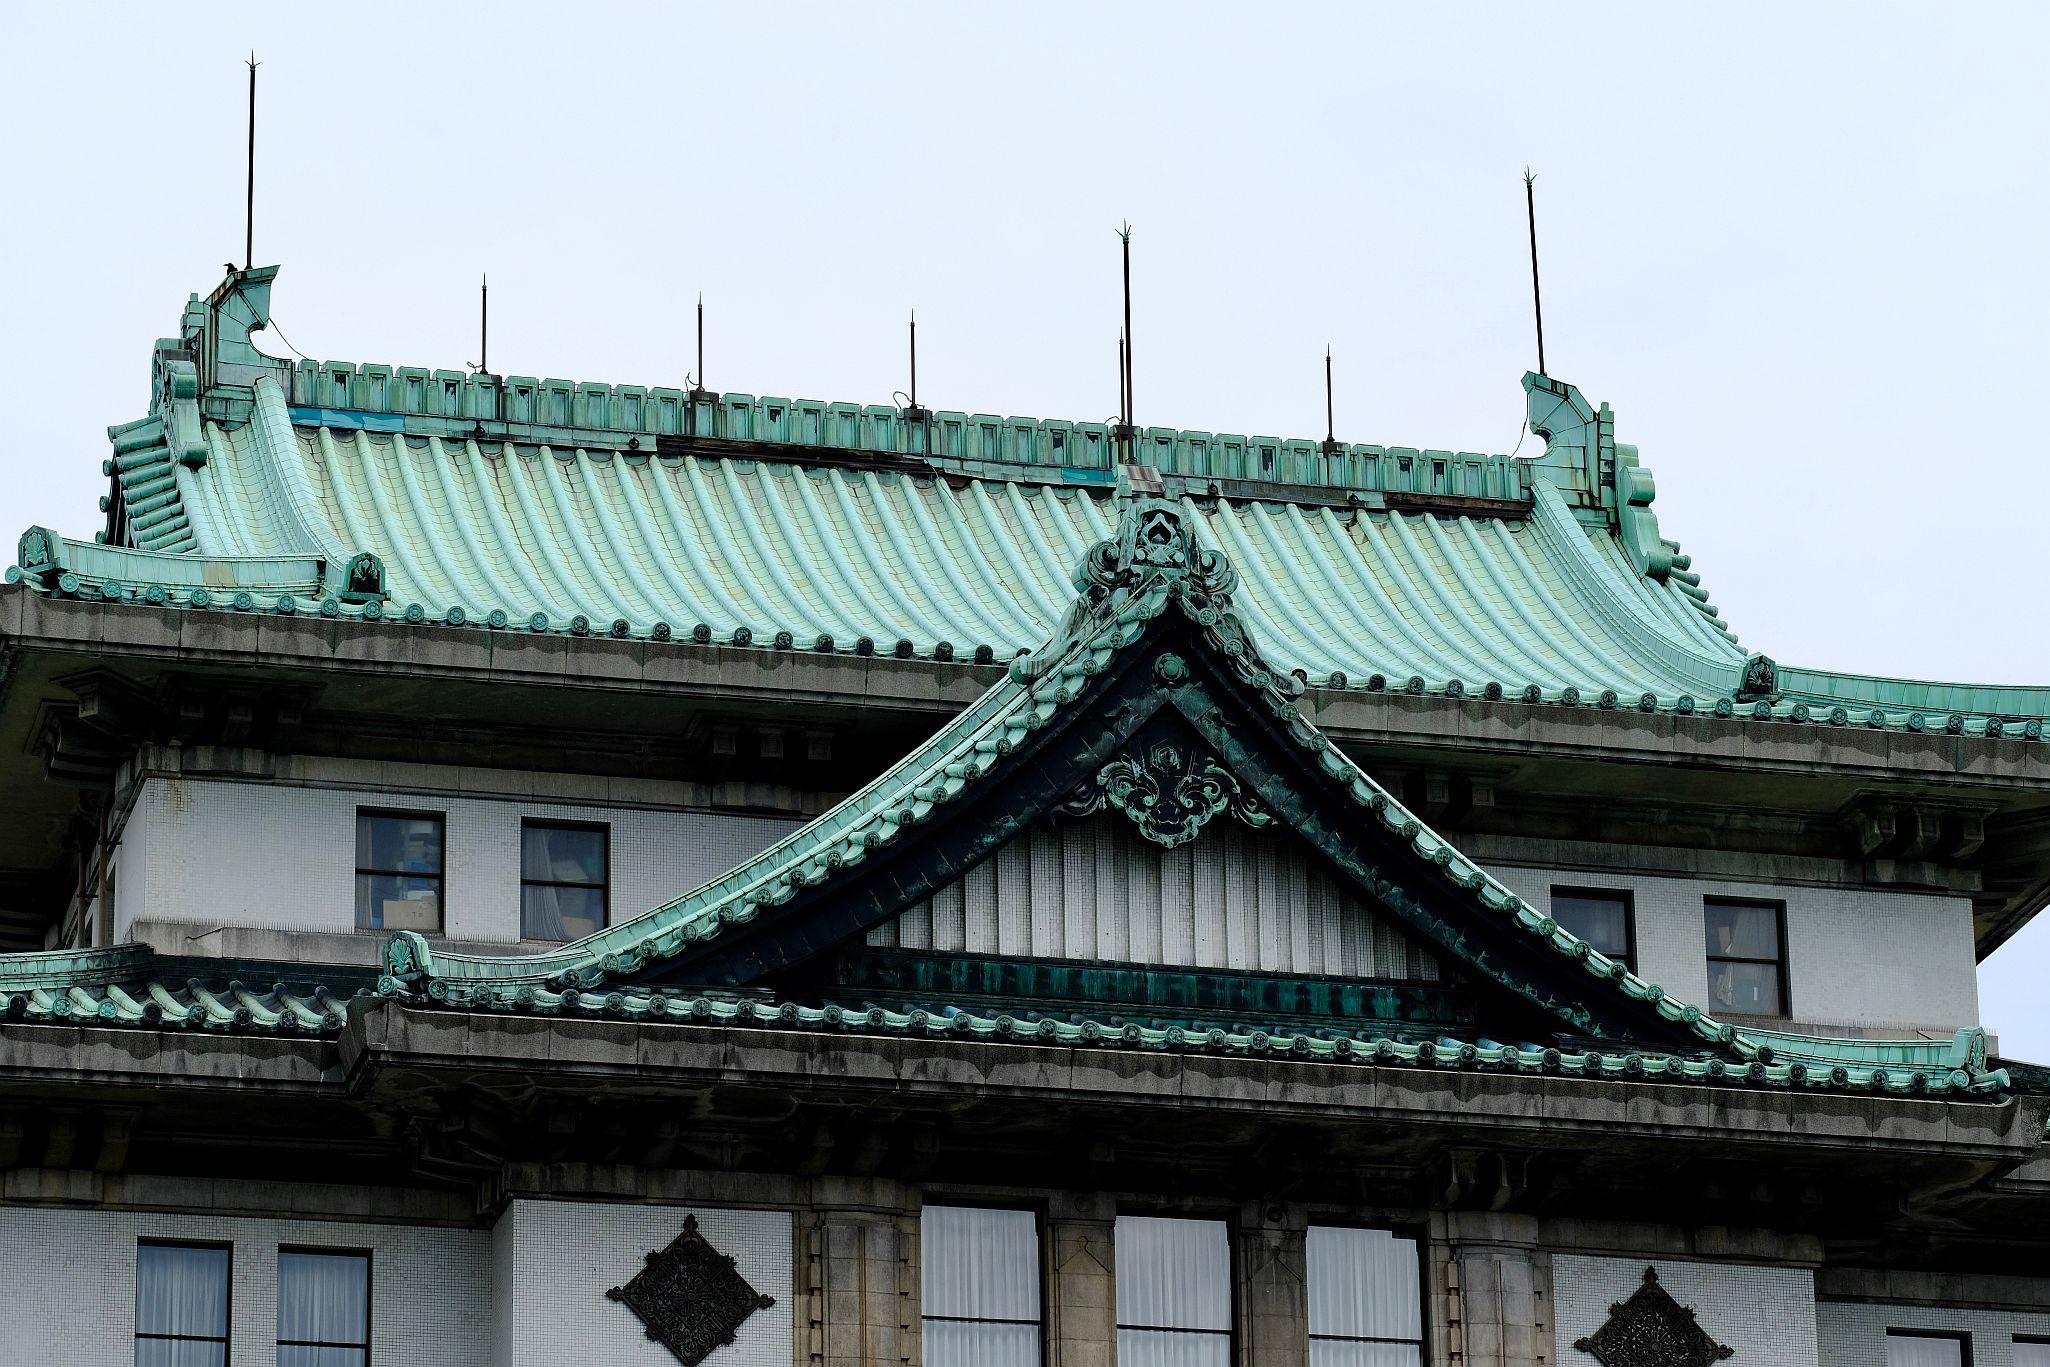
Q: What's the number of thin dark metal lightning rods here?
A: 8